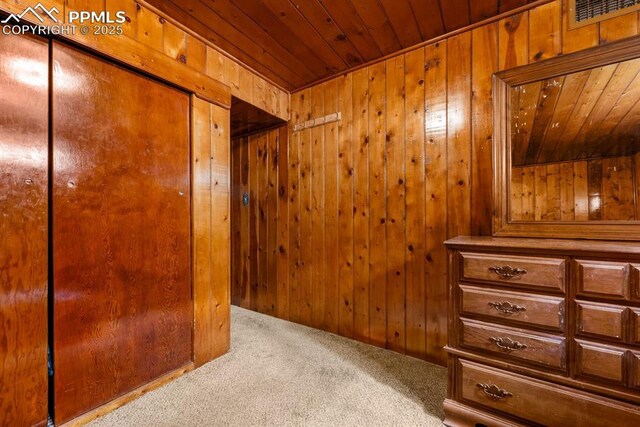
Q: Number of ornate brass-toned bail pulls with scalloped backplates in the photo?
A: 4